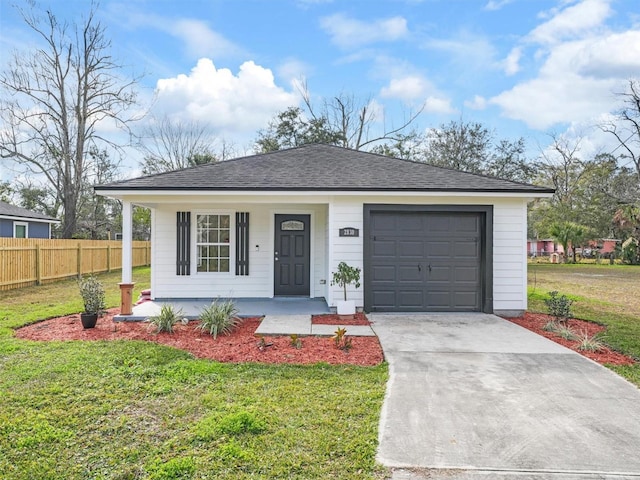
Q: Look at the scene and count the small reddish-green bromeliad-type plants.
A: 3